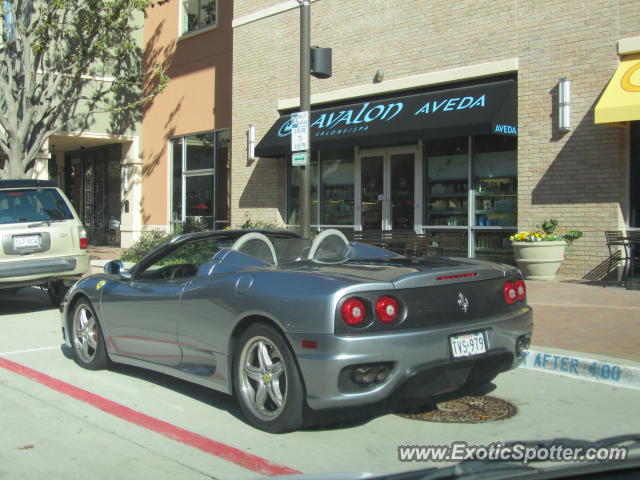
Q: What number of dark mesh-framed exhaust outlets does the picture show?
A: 2